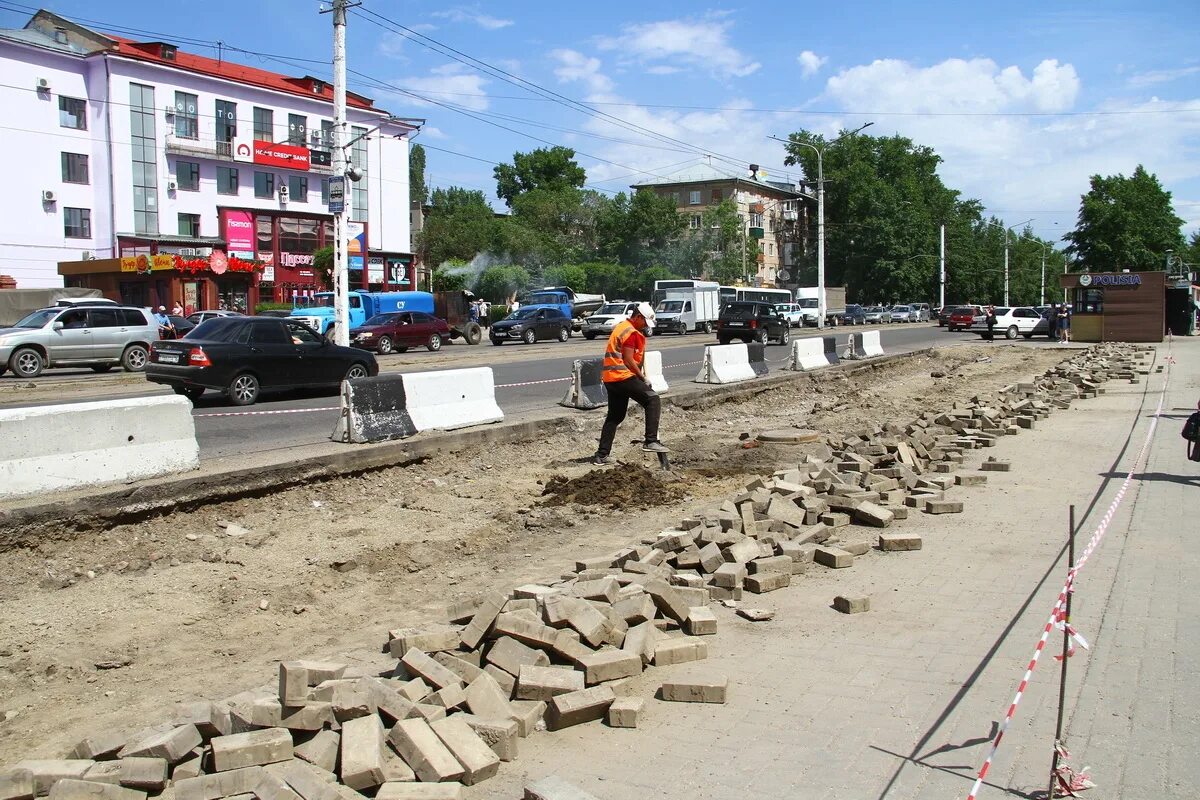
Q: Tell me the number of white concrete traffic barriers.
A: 6